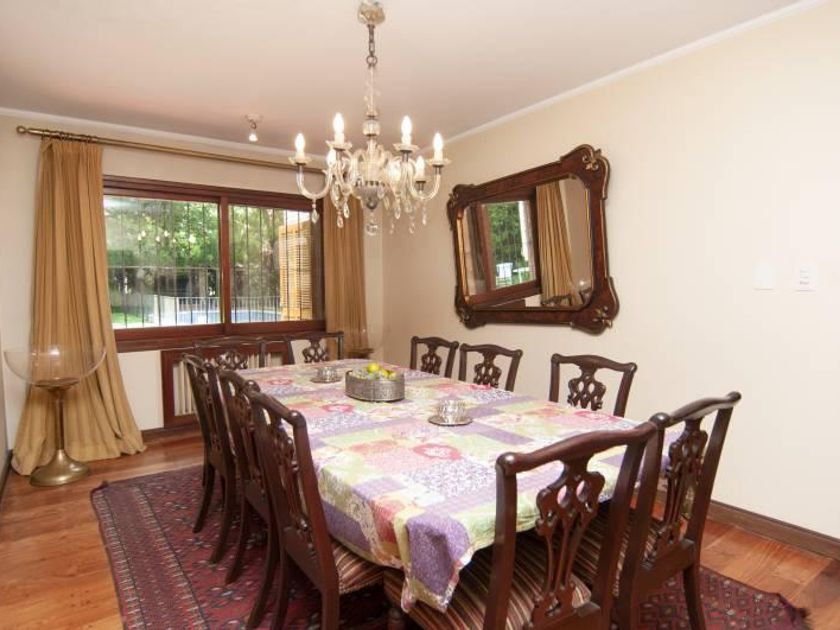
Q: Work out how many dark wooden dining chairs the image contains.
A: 10